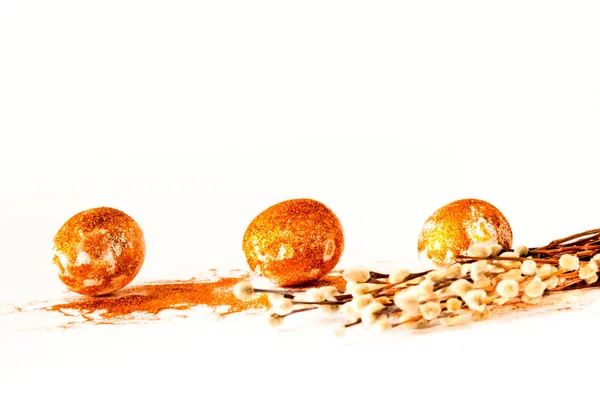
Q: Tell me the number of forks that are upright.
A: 0